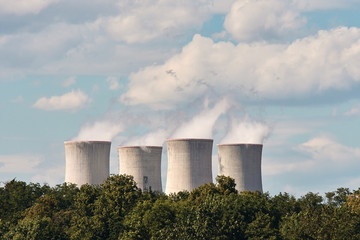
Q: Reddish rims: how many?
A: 4